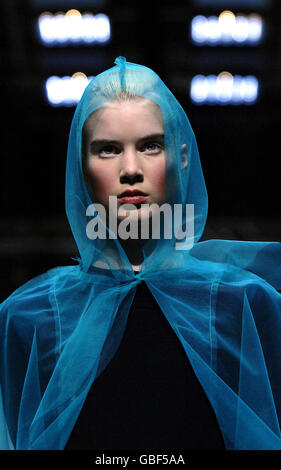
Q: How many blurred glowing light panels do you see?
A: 4